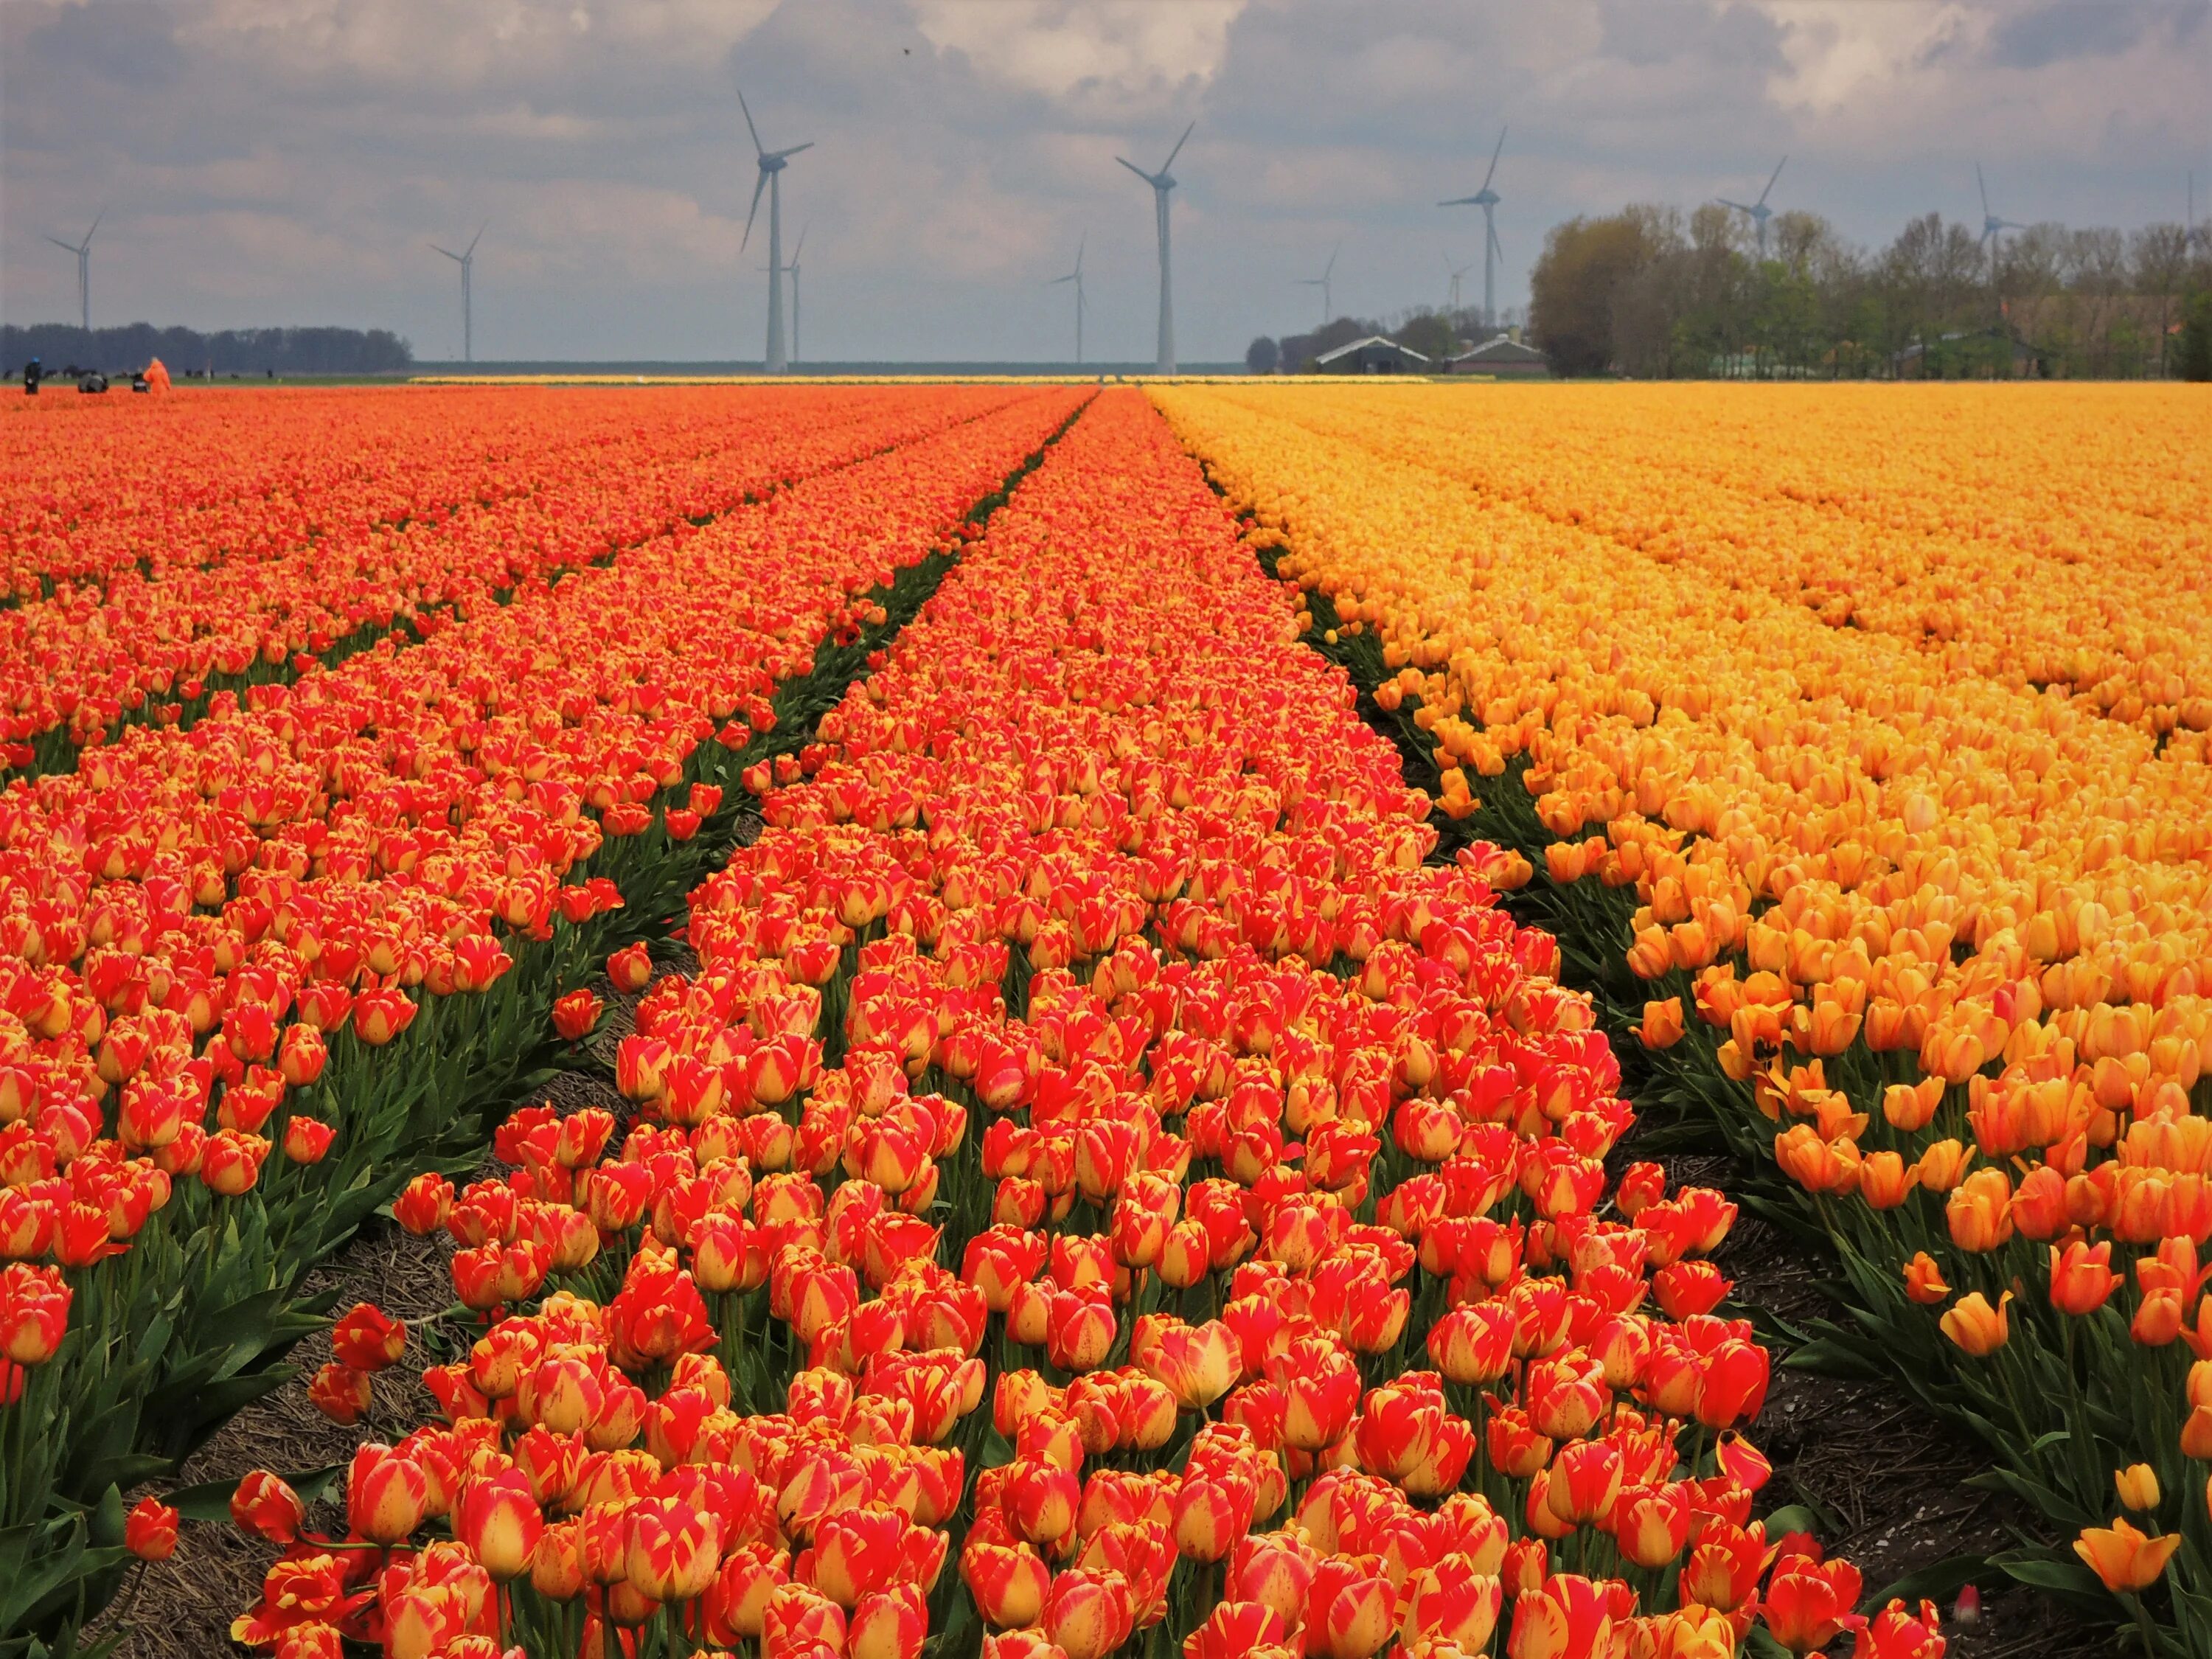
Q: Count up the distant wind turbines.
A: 12